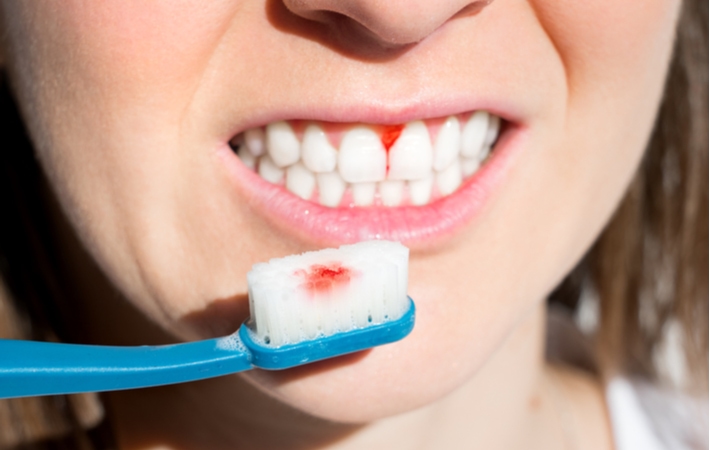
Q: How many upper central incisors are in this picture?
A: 2